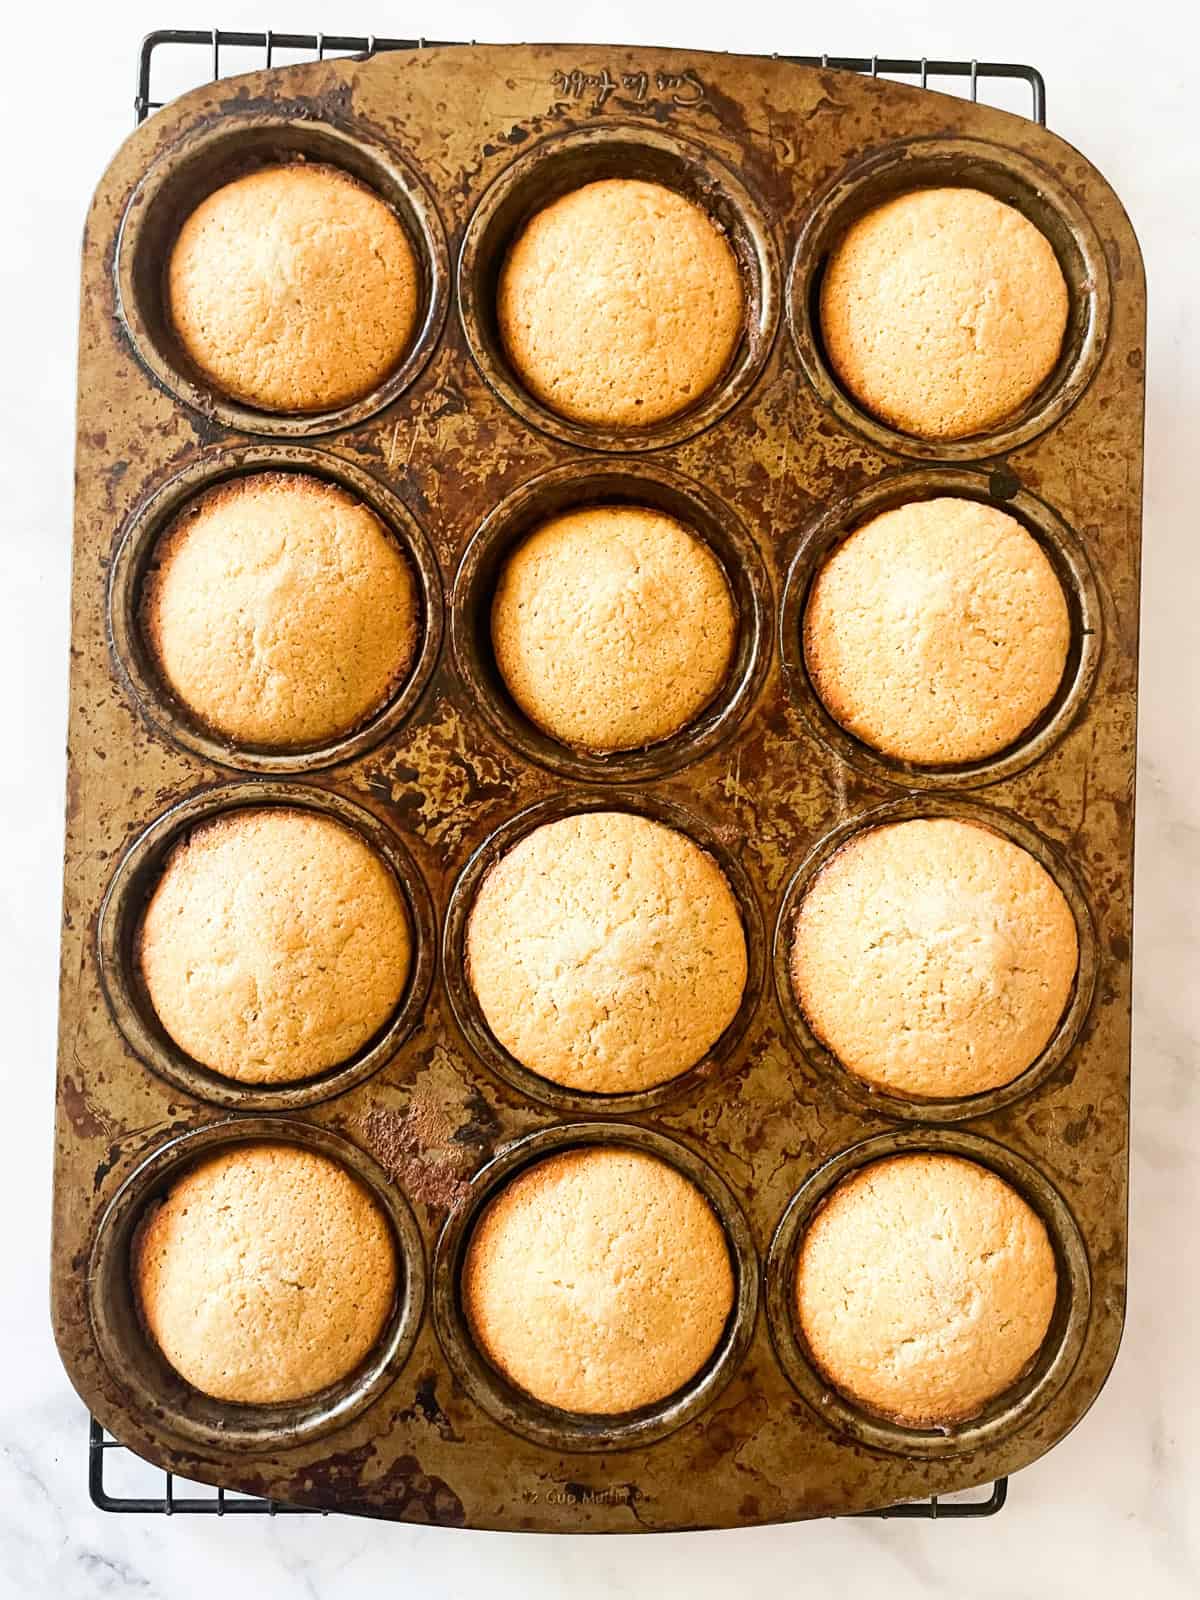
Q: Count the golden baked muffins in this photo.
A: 12